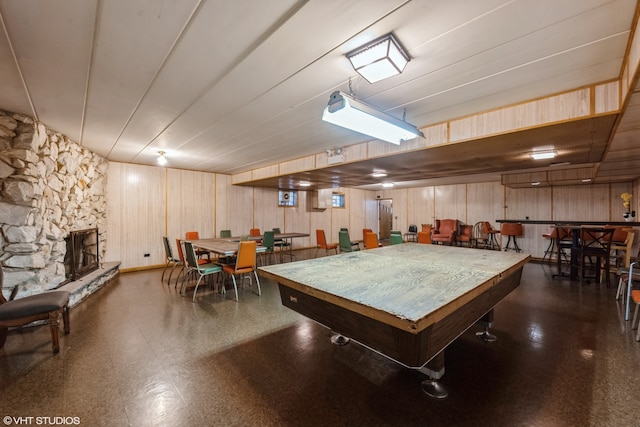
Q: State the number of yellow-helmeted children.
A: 0